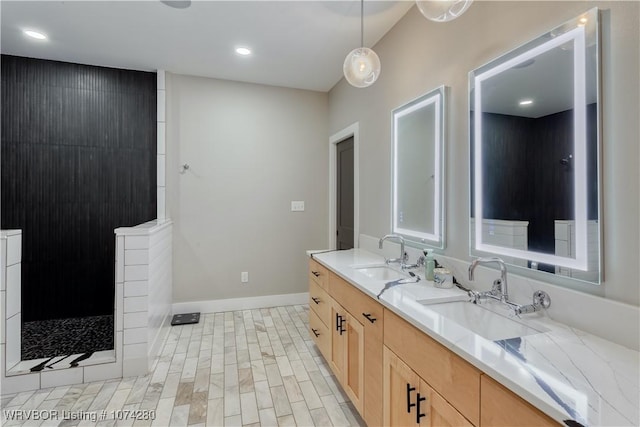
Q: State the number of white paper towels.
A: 0